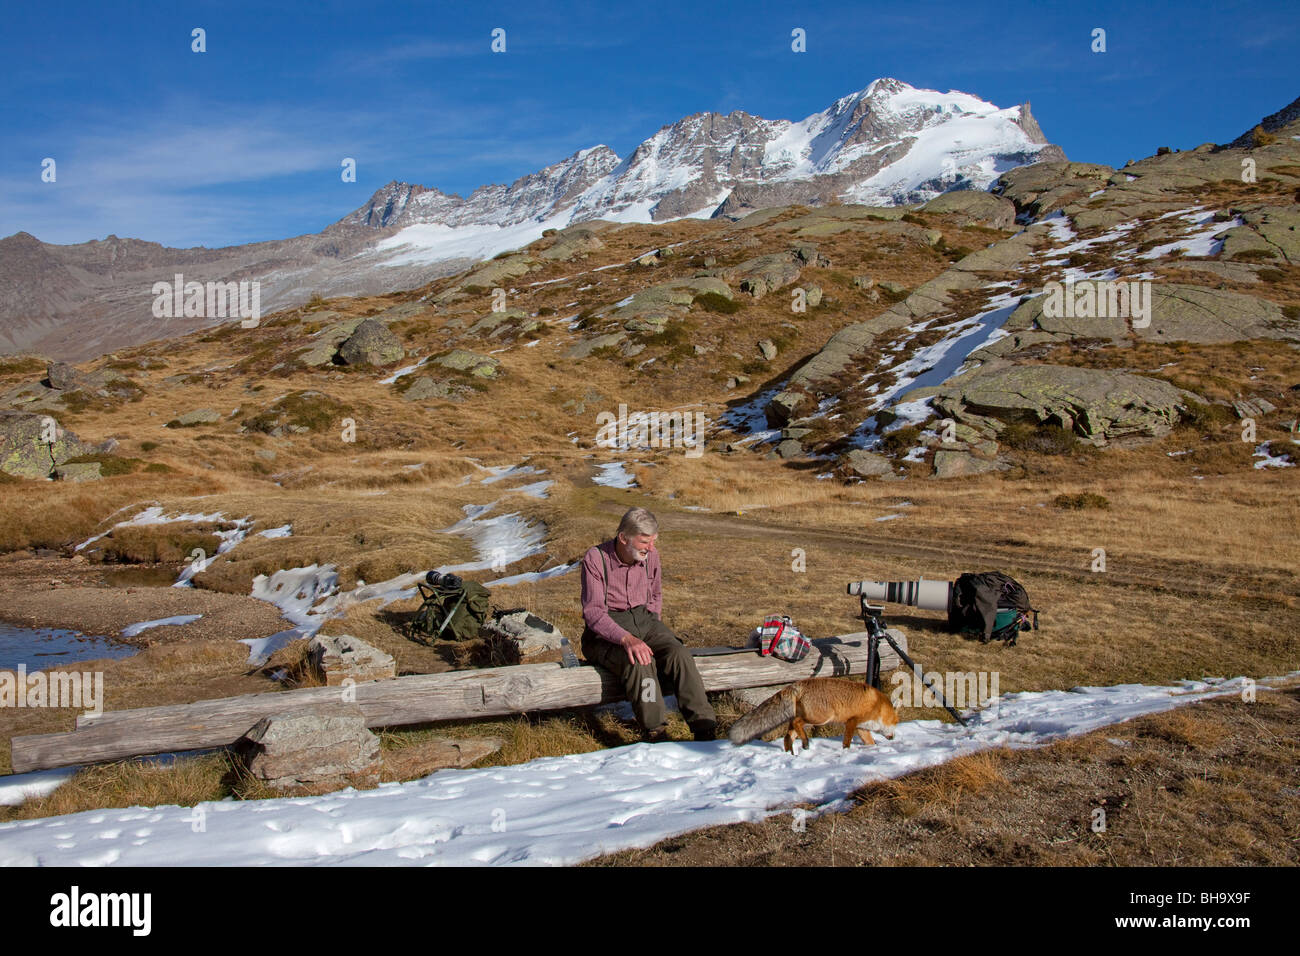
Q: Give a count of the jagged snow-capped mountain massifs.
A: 1